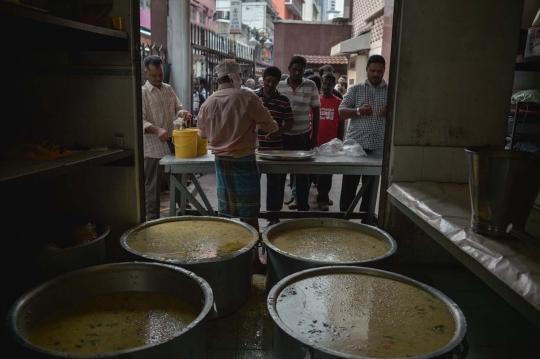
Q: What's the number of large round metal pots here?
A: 4